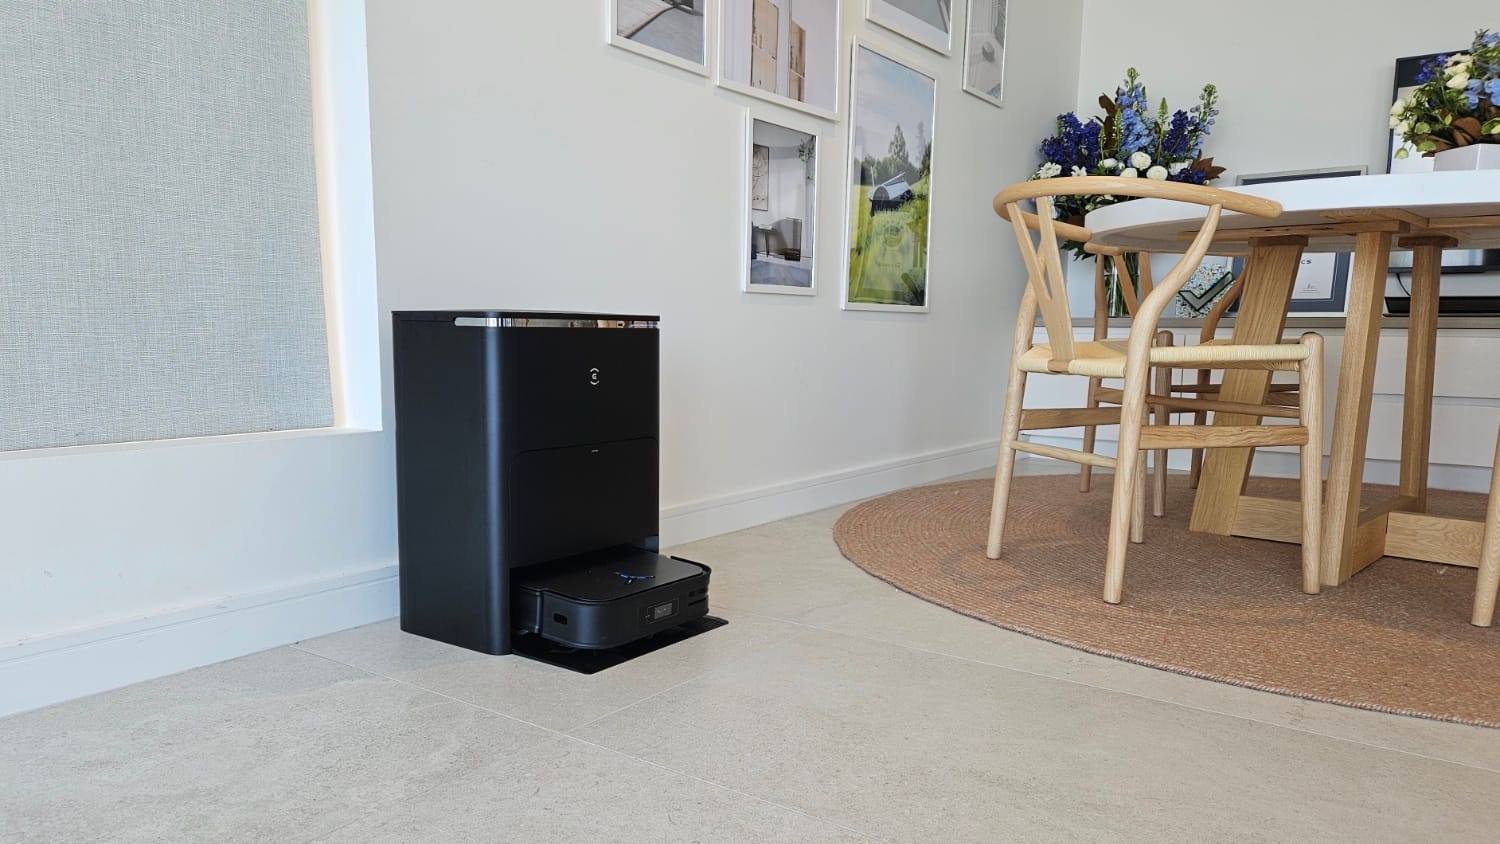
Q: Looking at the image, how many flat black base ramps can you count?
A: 1